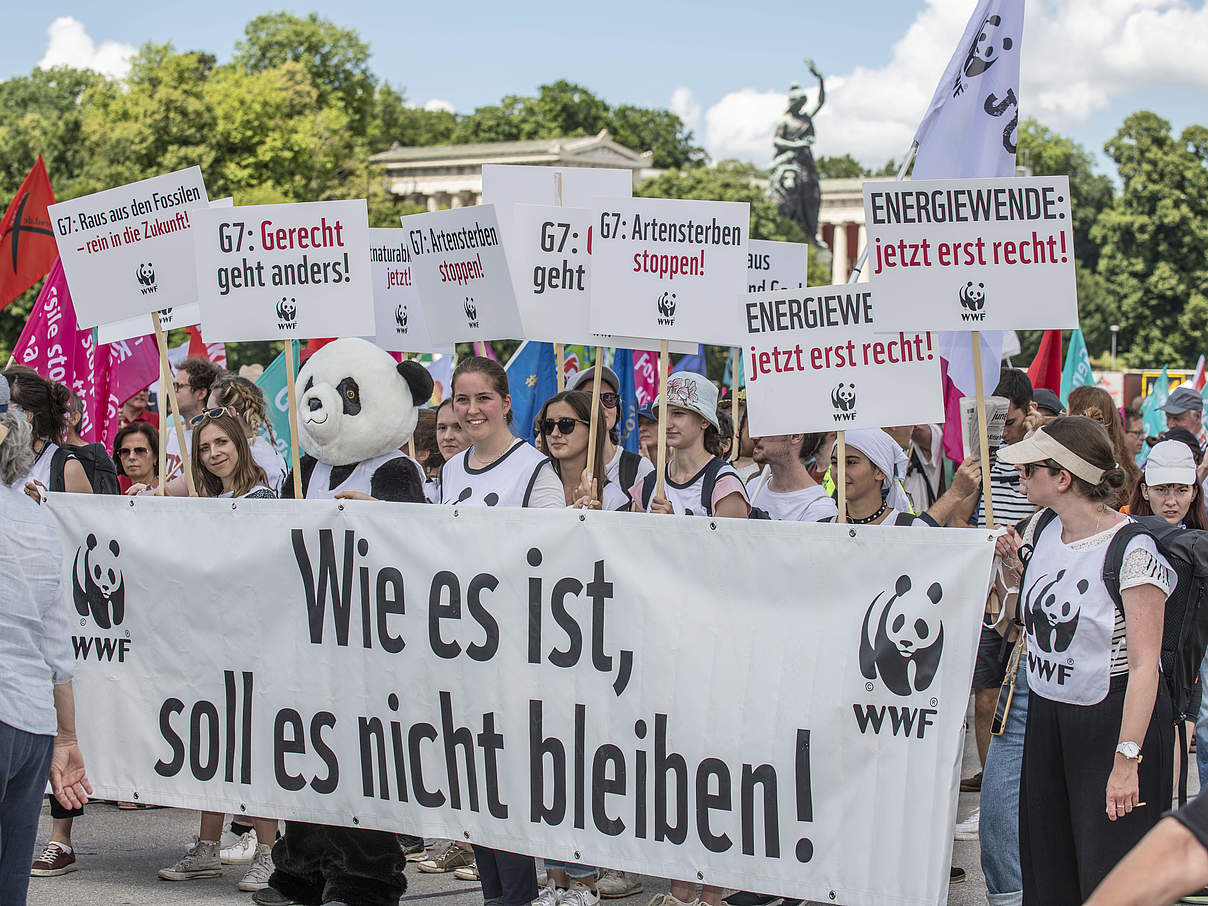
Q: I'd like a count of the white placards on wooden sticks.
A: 11